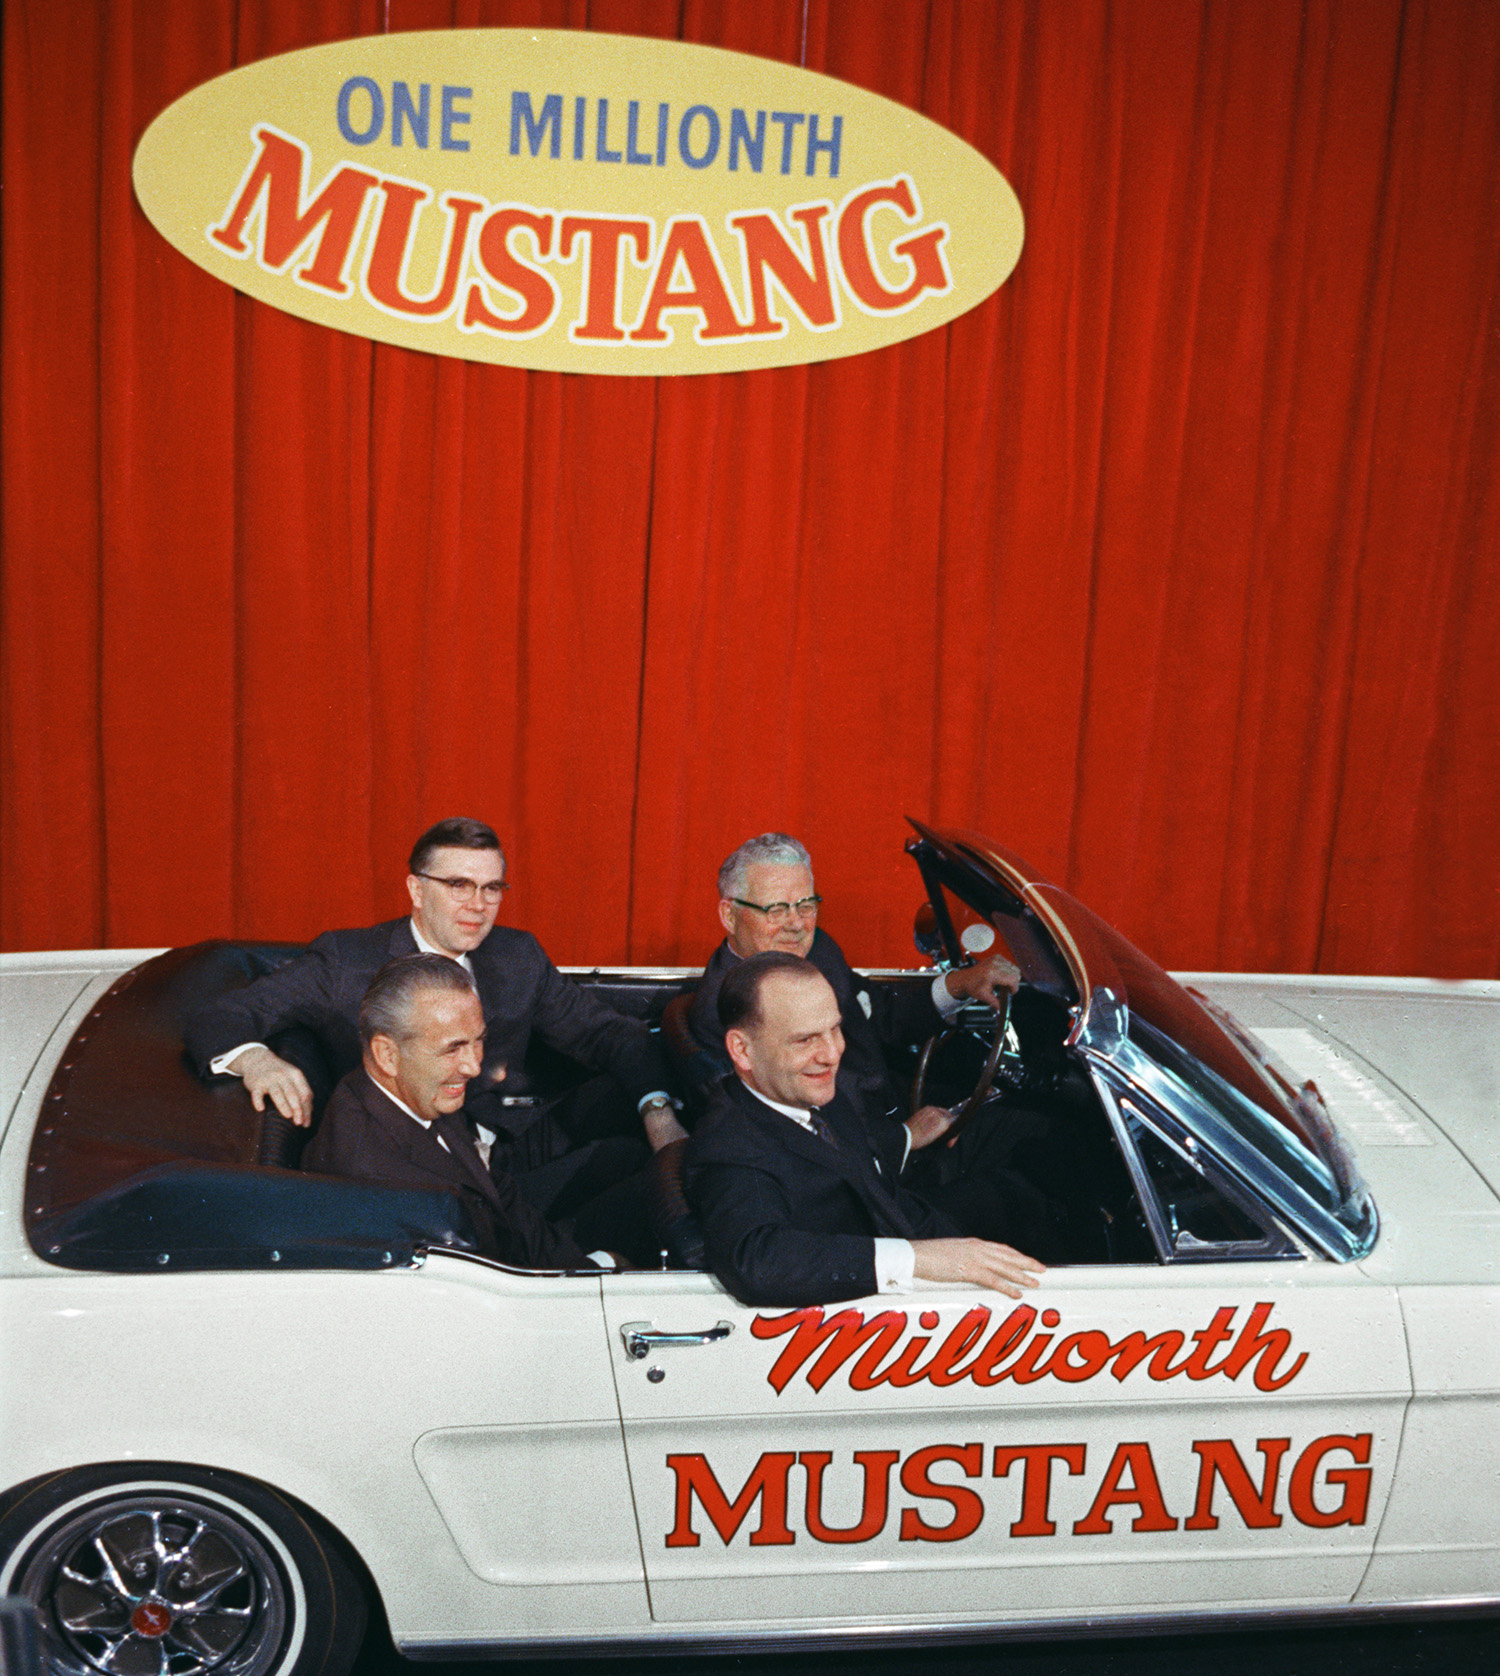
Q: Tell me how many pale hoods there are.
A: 1